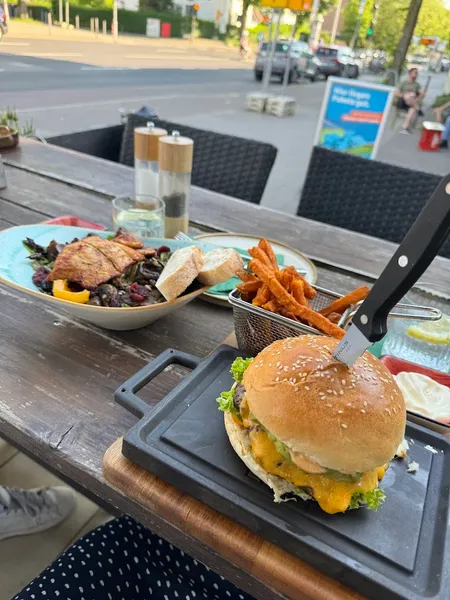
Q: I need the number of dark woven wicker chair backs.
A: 2